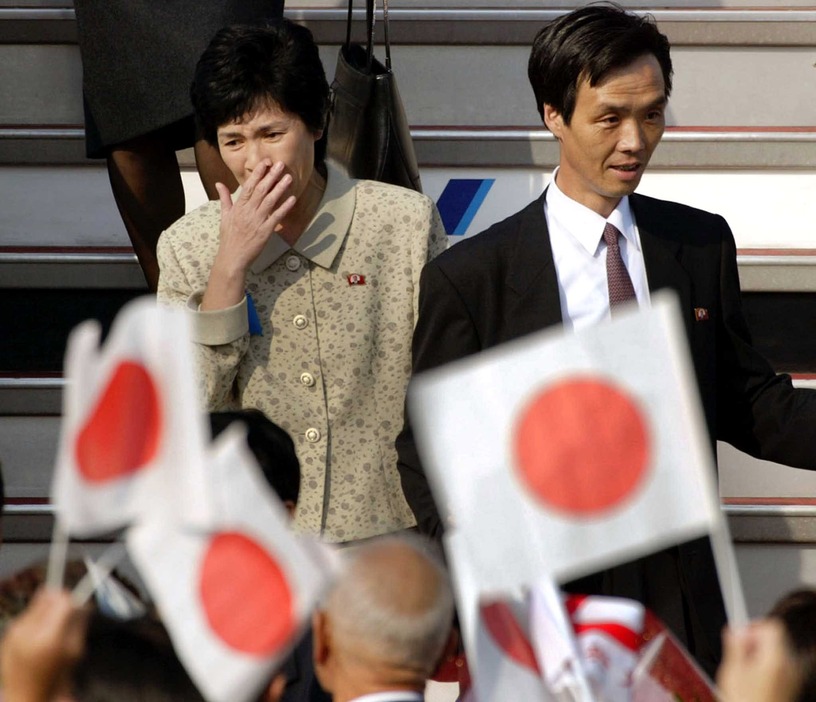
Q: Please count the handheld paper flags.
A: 4